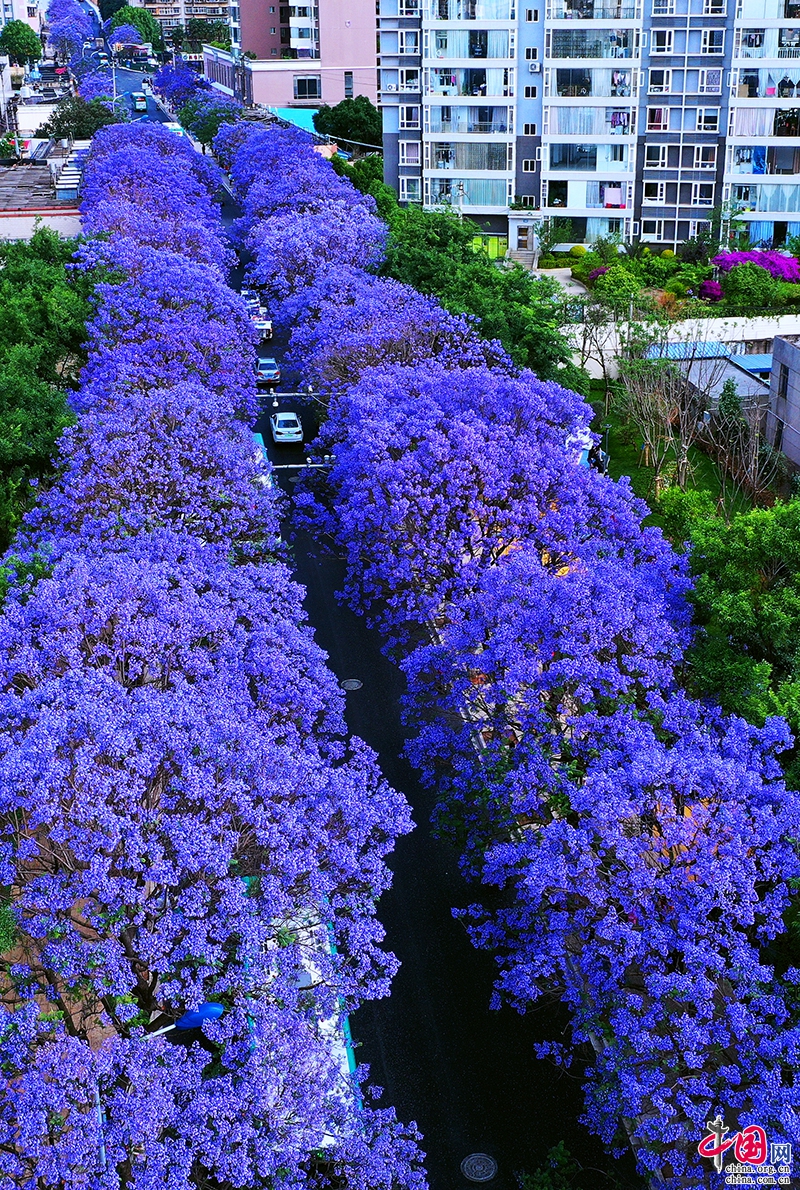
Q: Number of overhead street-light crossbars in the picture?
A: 2